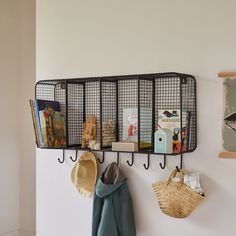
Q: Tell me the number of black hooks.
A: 8